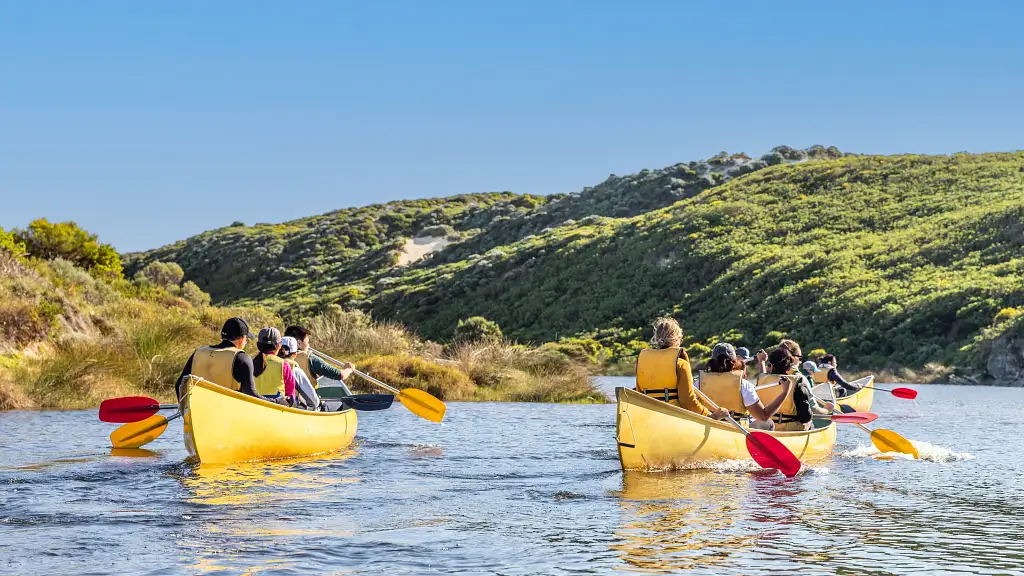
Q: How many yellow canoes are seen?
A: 3